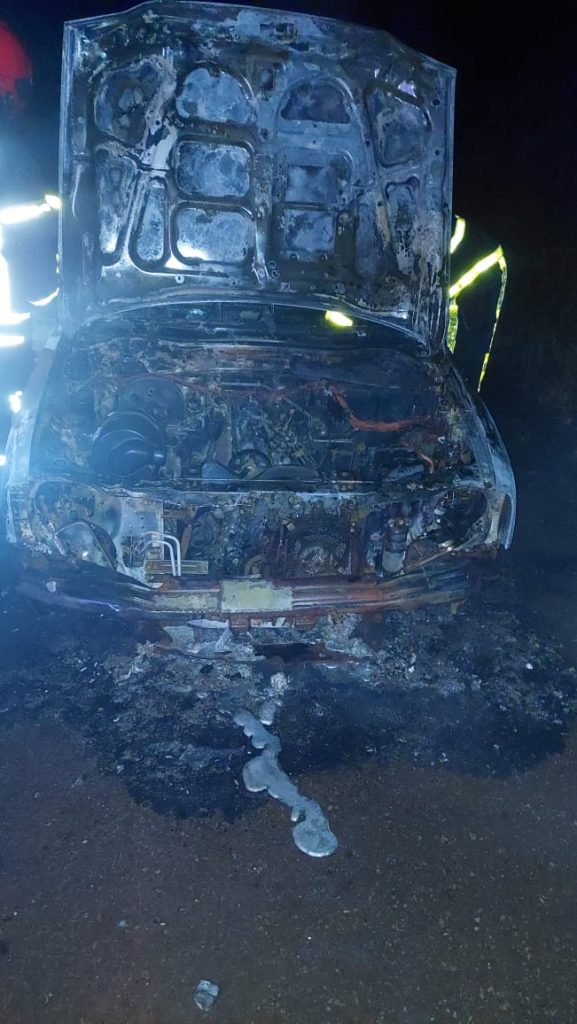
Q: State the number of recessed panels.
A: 12